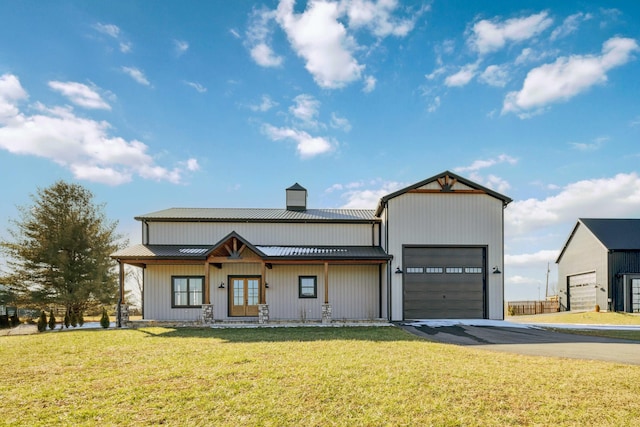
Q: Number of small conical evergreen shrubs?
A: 6